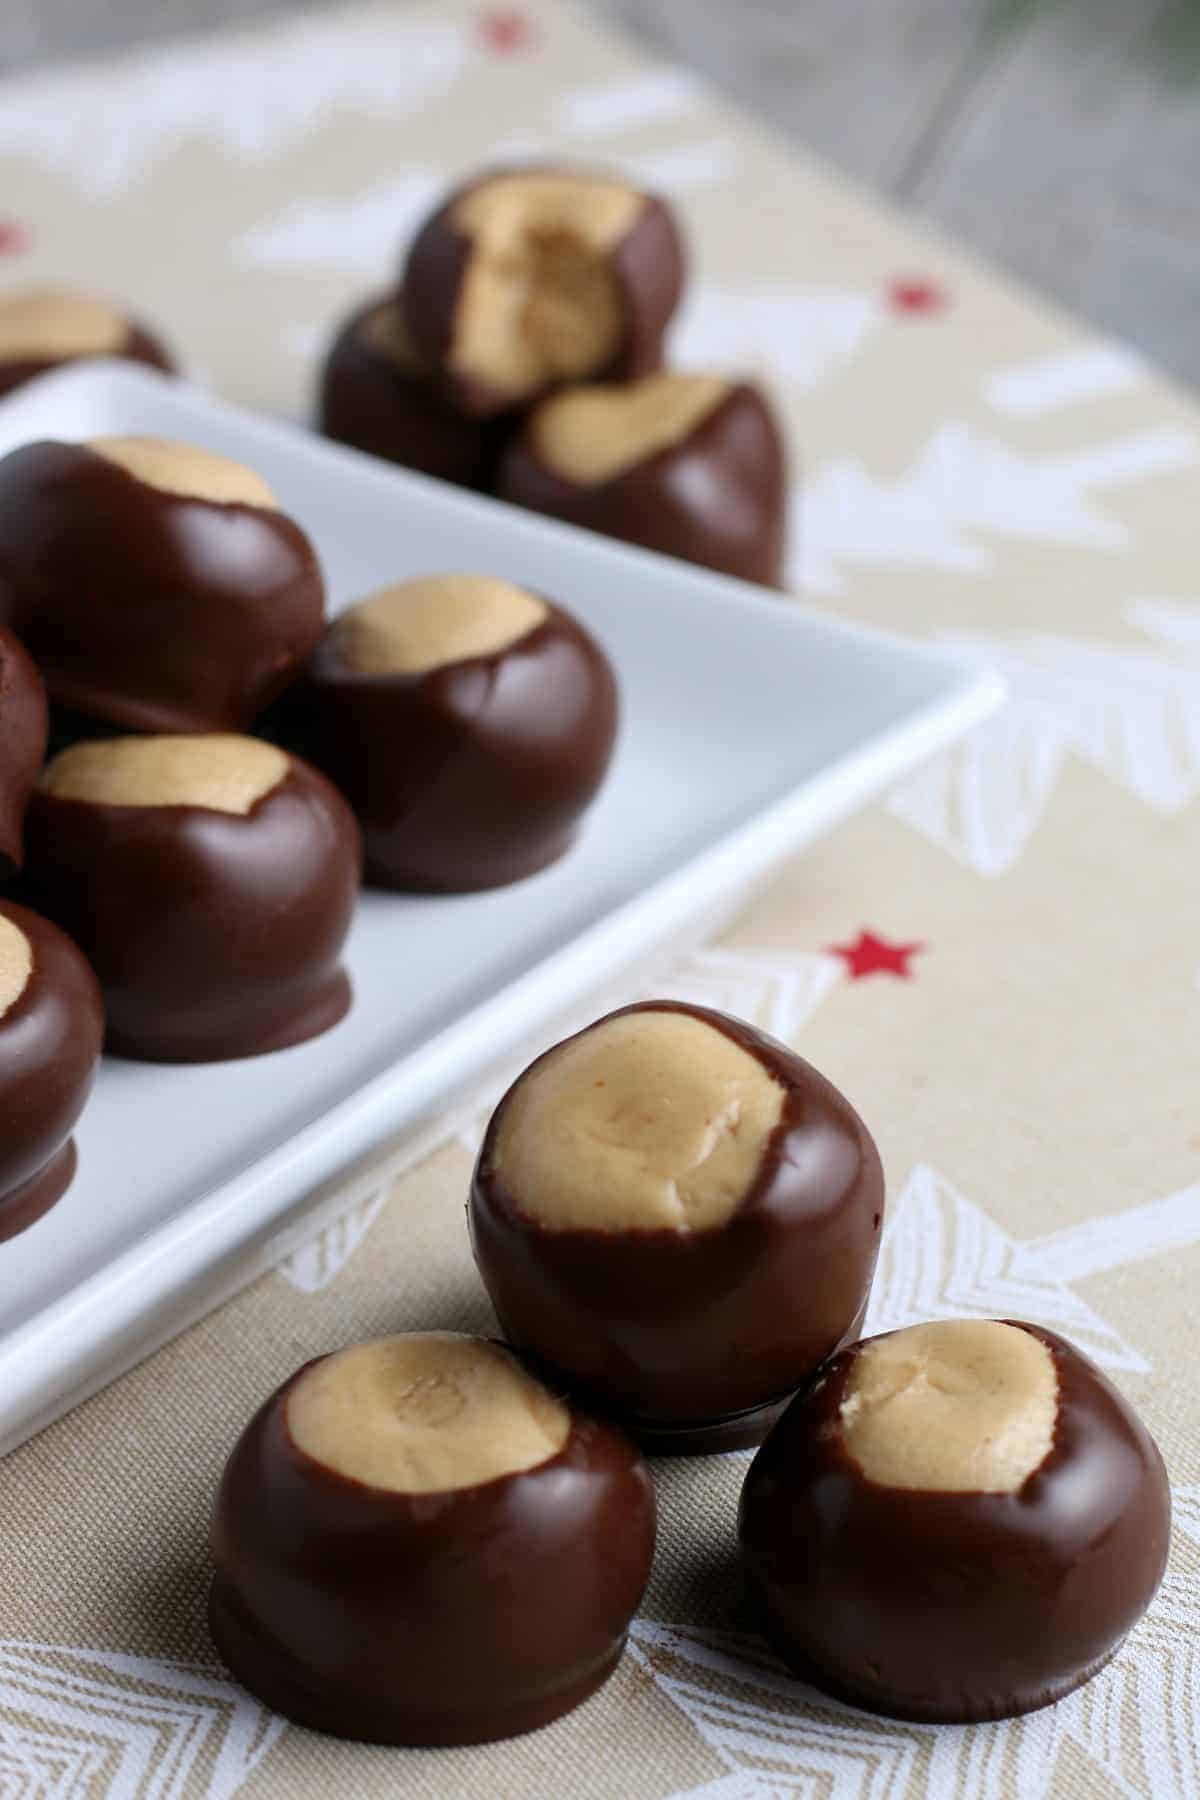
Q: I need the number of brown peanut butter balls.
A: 12